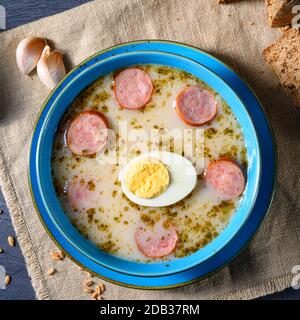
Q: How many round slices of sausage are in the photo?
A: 6